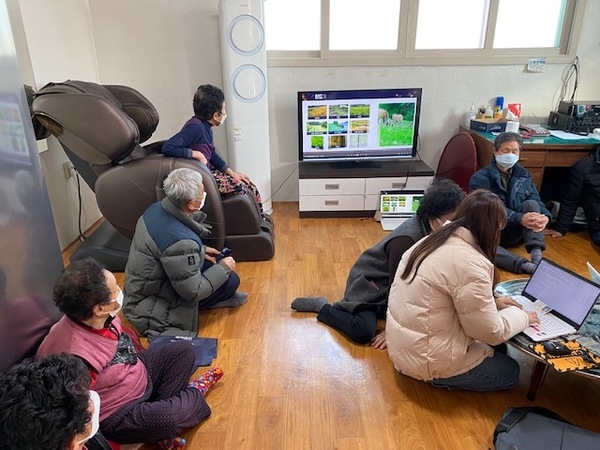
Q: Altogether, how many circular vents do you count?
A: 2